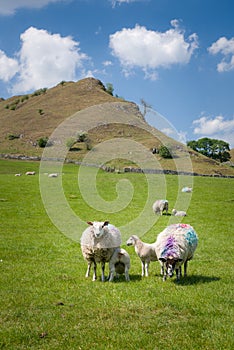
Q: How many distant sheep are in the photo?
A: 6